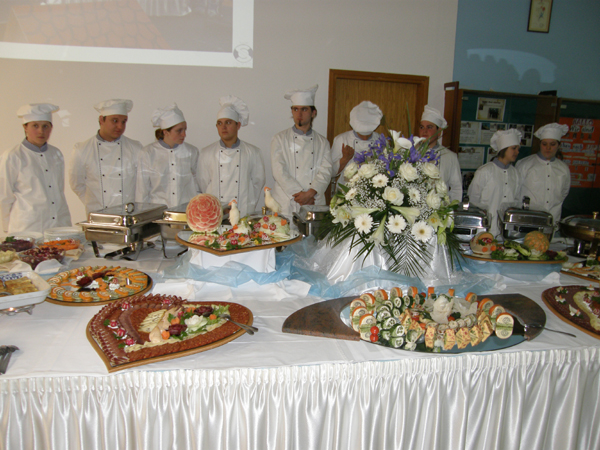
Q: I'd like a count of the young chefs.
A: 9